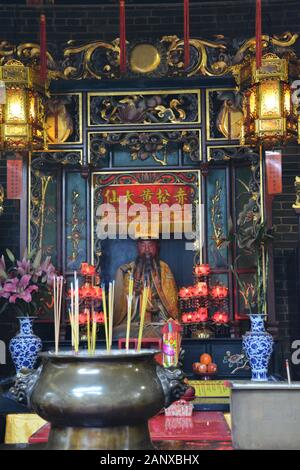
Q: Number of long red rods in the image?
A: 4